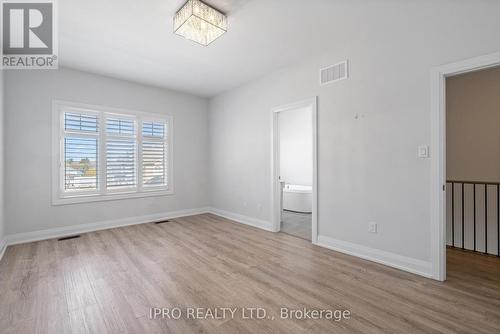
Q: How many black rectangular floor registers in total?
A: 2